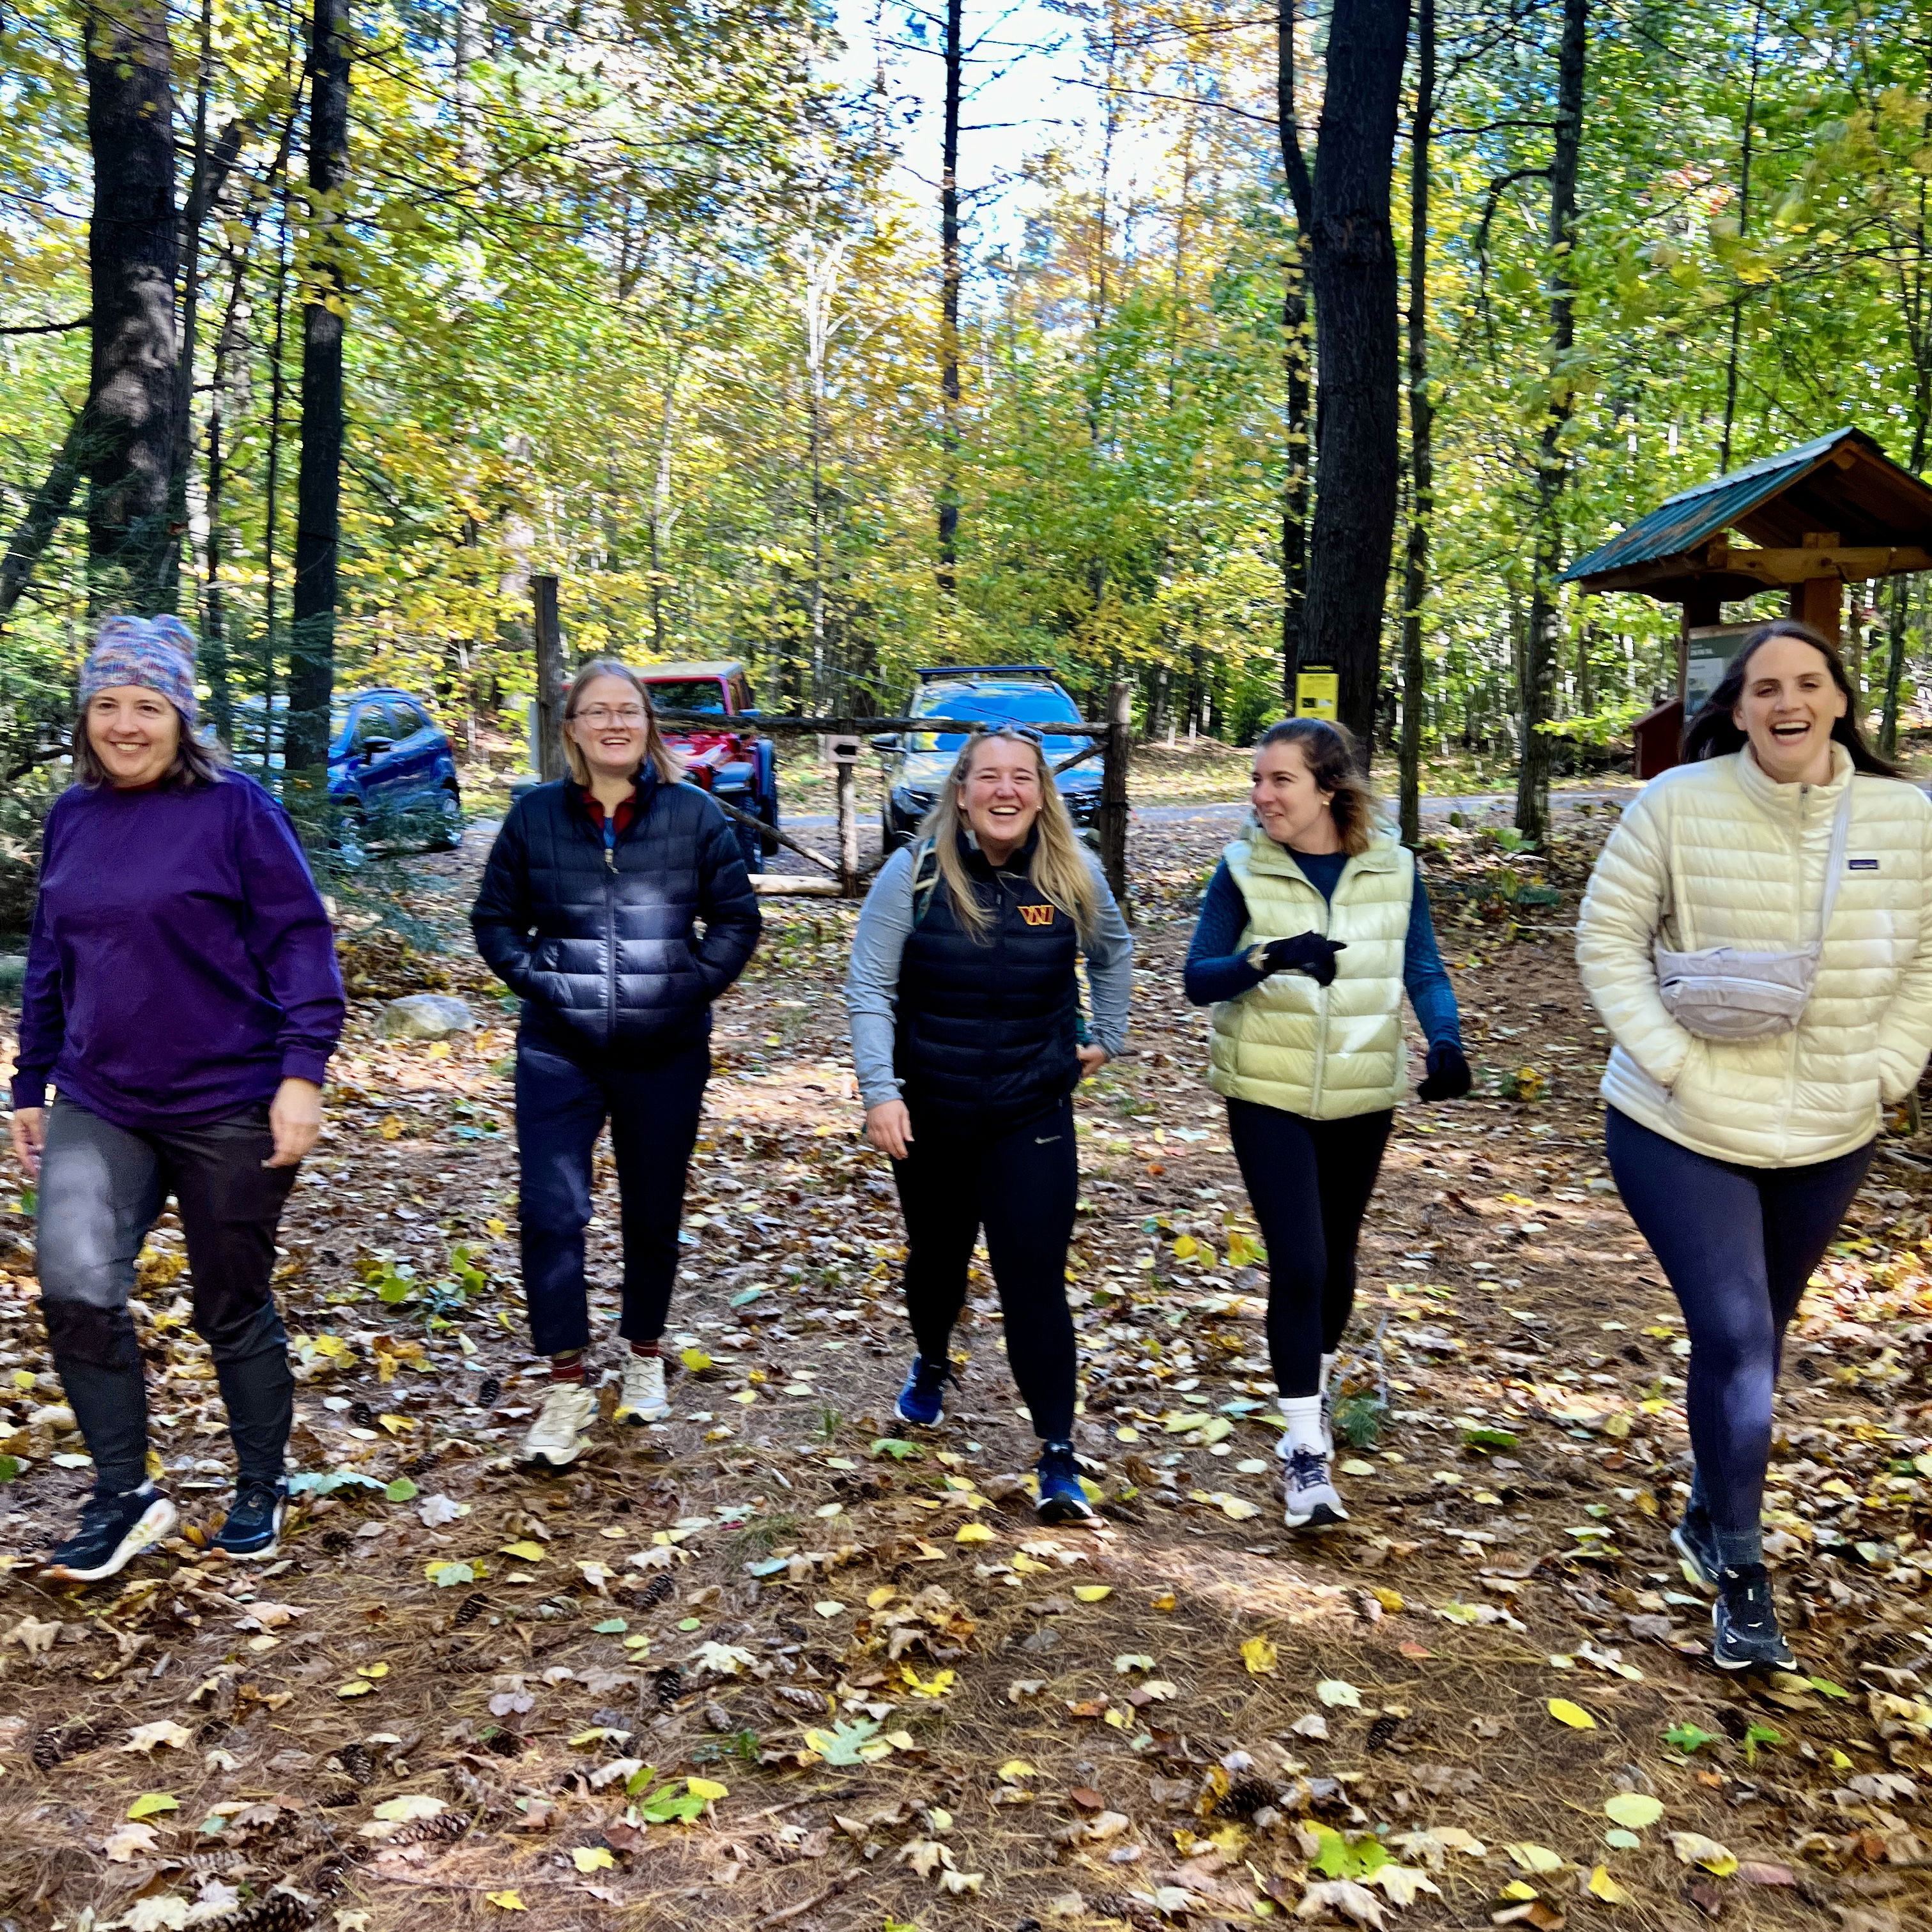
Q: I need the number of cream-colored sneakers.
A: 2